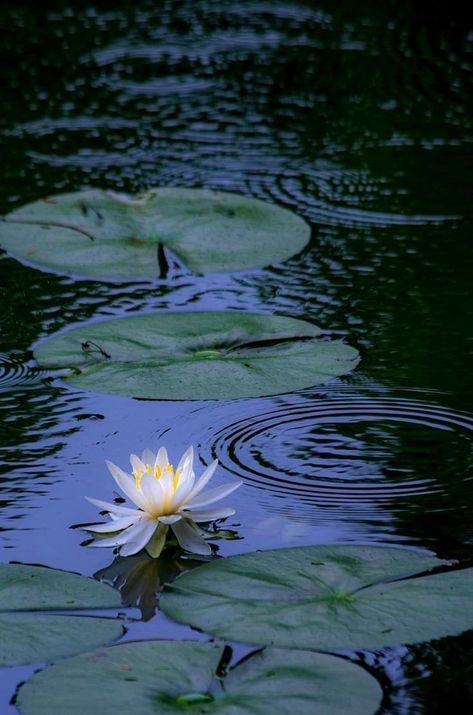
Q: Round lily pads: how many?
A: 5